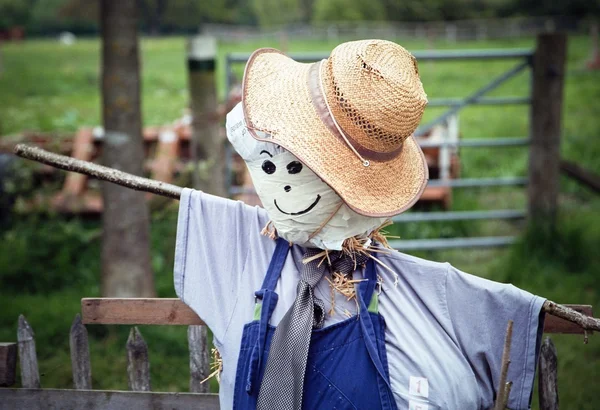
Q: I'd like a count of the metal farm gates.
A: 1